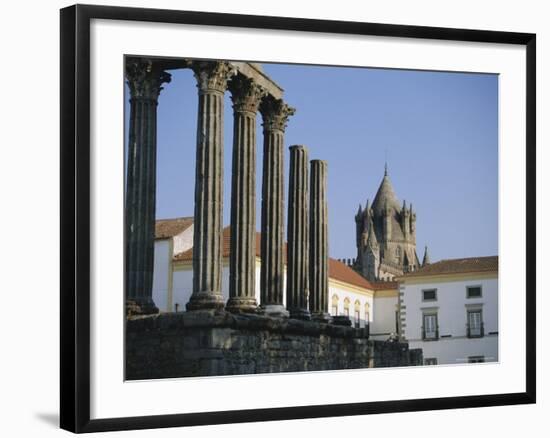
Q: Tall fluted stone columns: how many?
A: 6